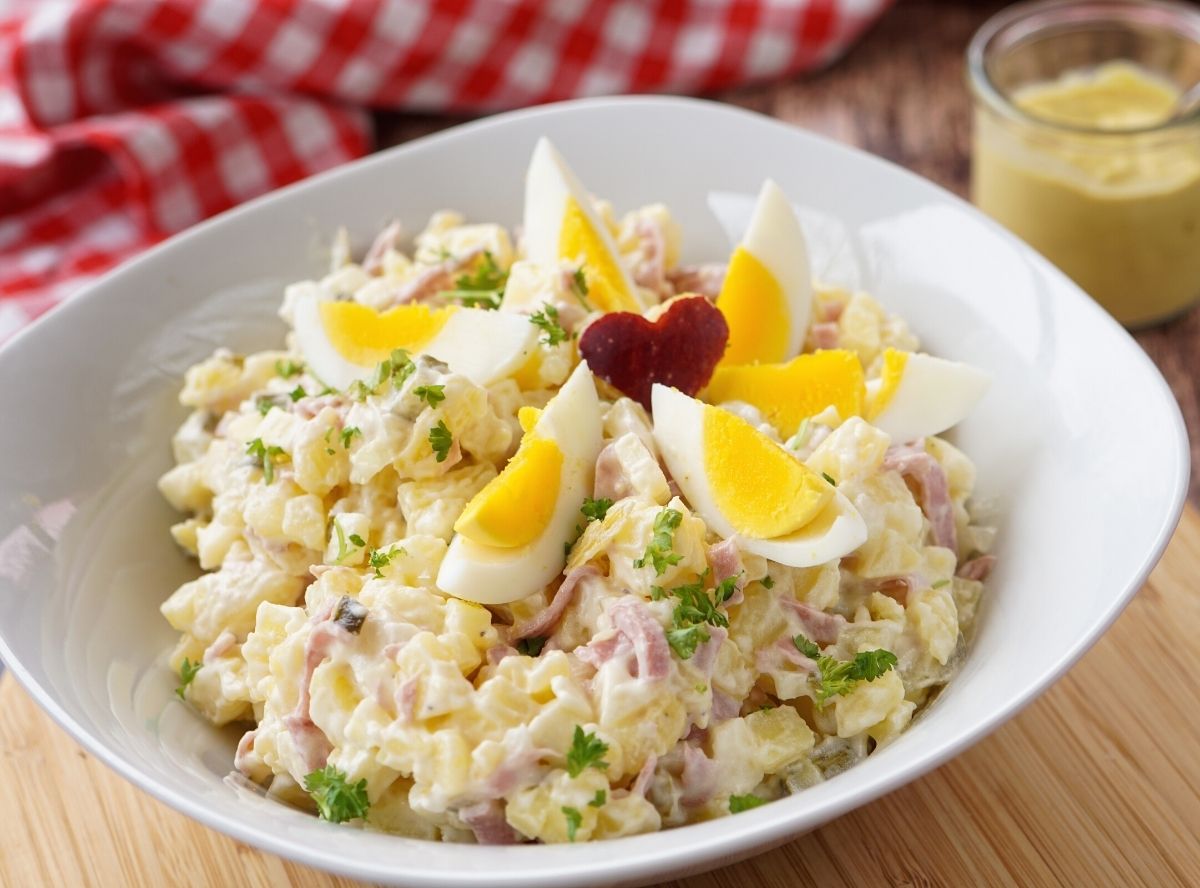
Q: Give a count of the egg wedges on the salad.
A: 6